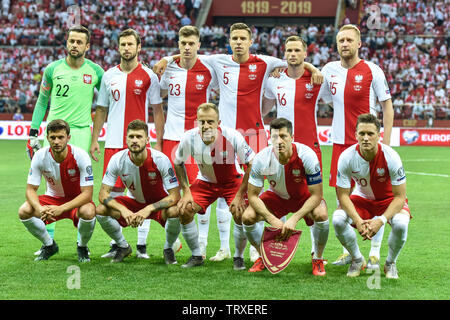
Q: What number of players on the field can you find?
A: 11